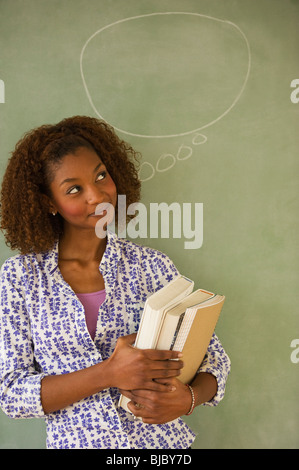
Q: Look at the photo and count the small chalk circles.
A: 4